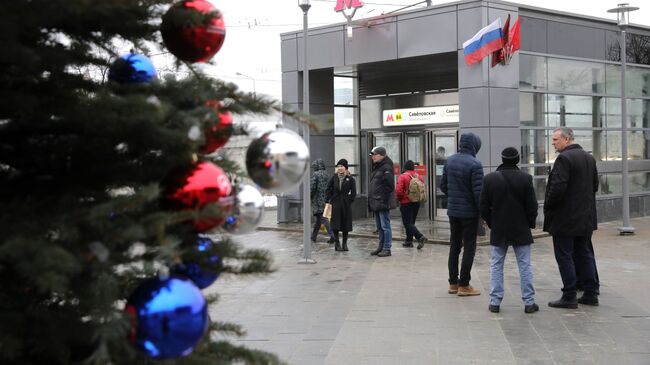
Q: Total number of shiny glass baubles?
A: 8